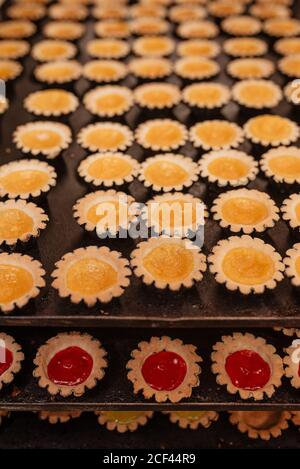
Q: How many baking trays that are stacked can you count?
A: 3